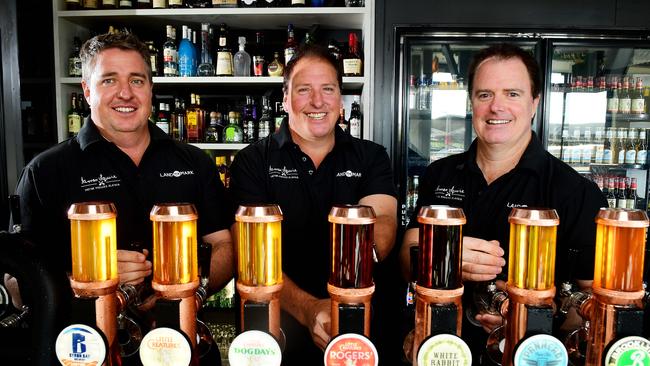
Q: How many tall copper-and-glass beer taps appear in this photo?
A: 7